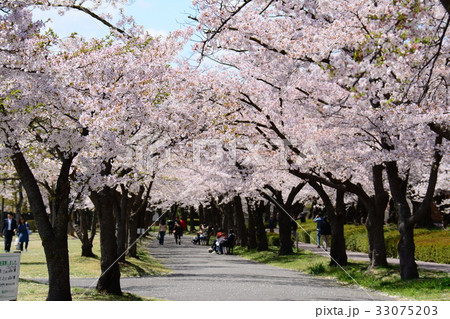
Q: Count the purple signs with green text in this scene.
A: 0